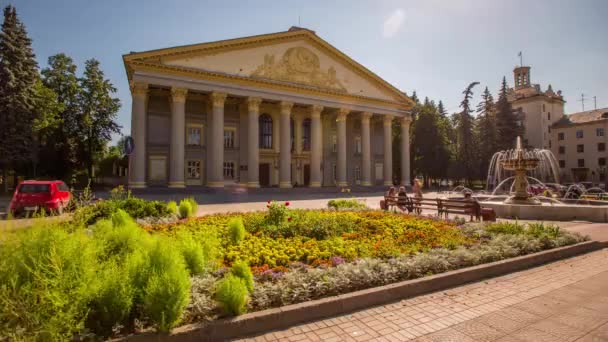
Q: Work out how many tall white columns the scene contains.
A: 10